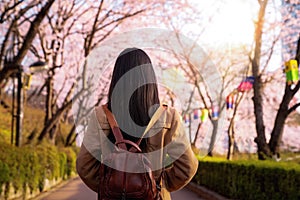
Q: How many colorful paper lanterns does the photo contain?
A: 7